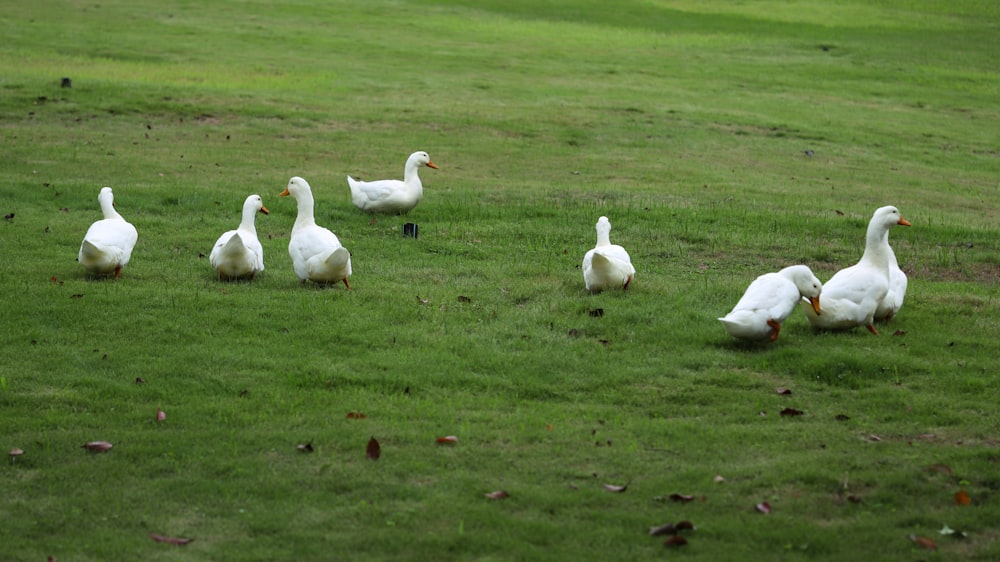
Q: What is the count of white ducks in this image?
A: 8